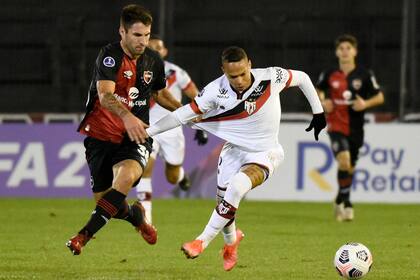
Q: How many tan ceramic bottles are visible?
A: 0